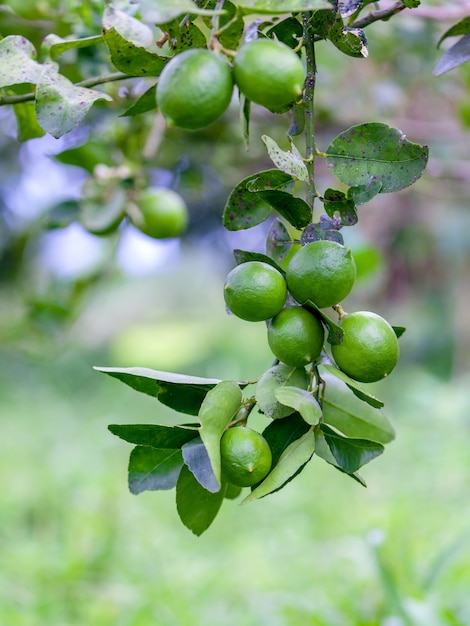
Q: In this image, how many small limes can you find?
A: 8